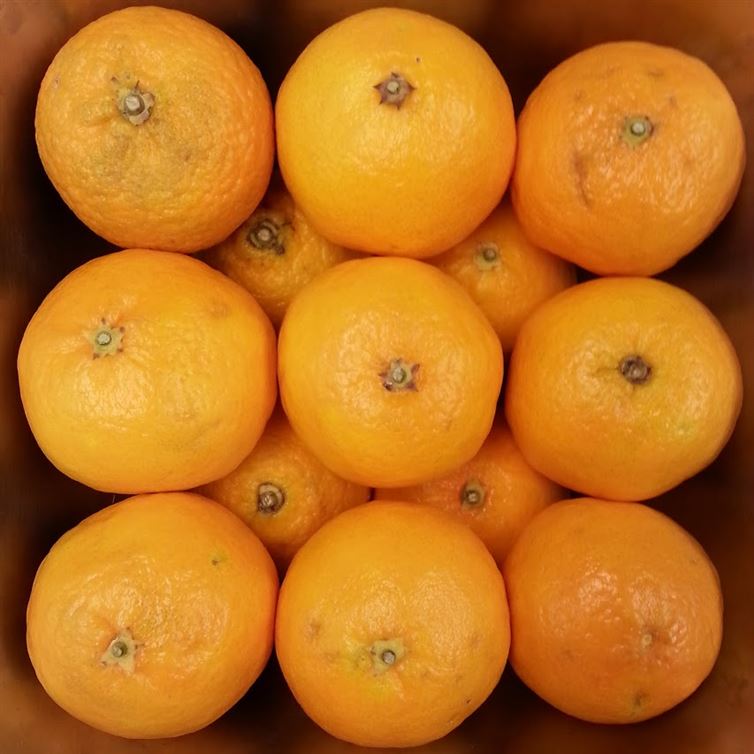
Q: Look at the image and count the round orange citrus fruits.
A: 13